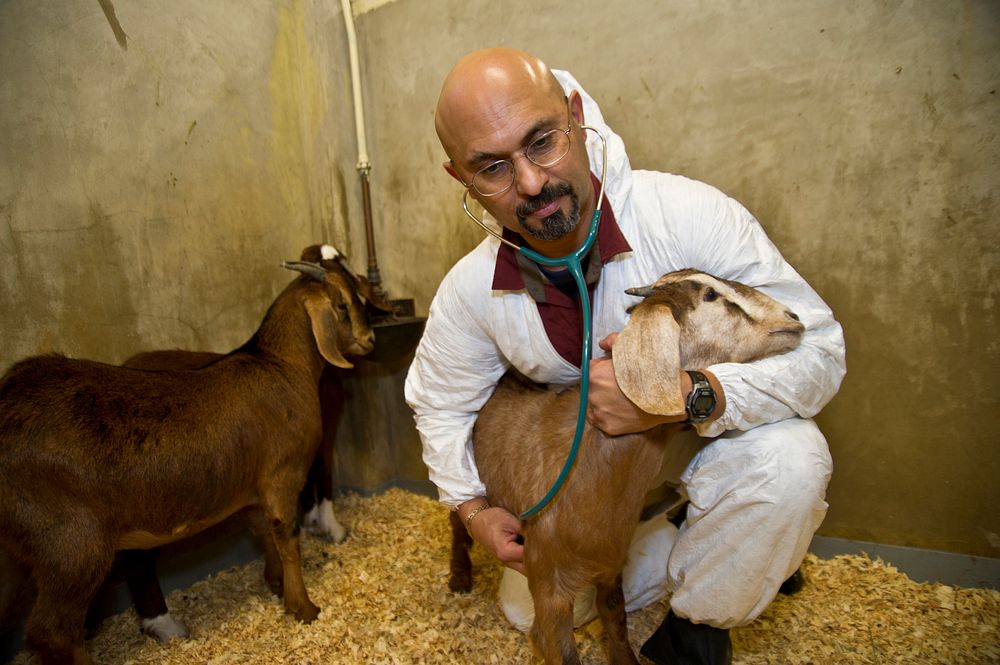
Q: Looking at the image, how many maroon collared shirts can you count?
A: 1